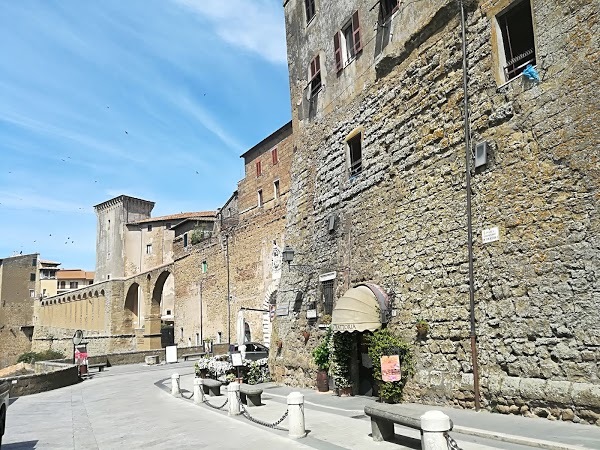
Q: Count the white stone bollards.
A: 5